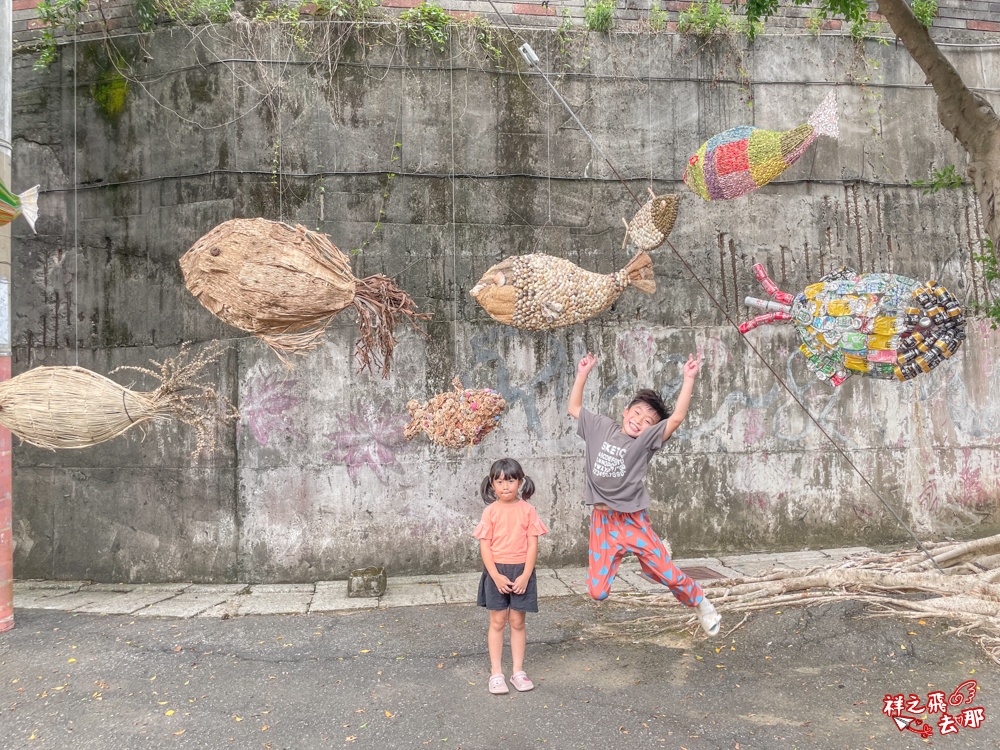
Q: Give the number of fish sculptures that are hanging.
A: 8